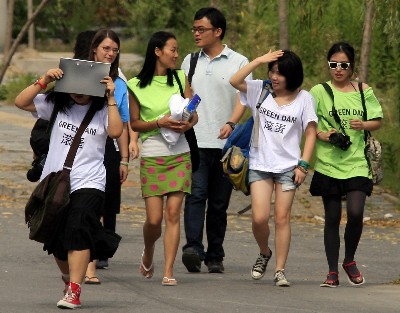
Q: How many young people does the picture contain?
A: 7